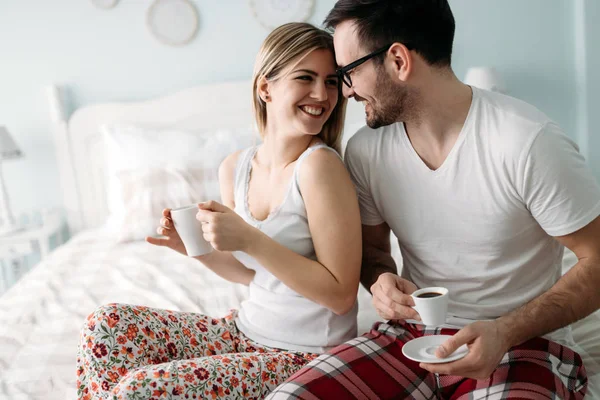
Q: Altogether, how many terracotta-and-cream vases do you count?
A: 0